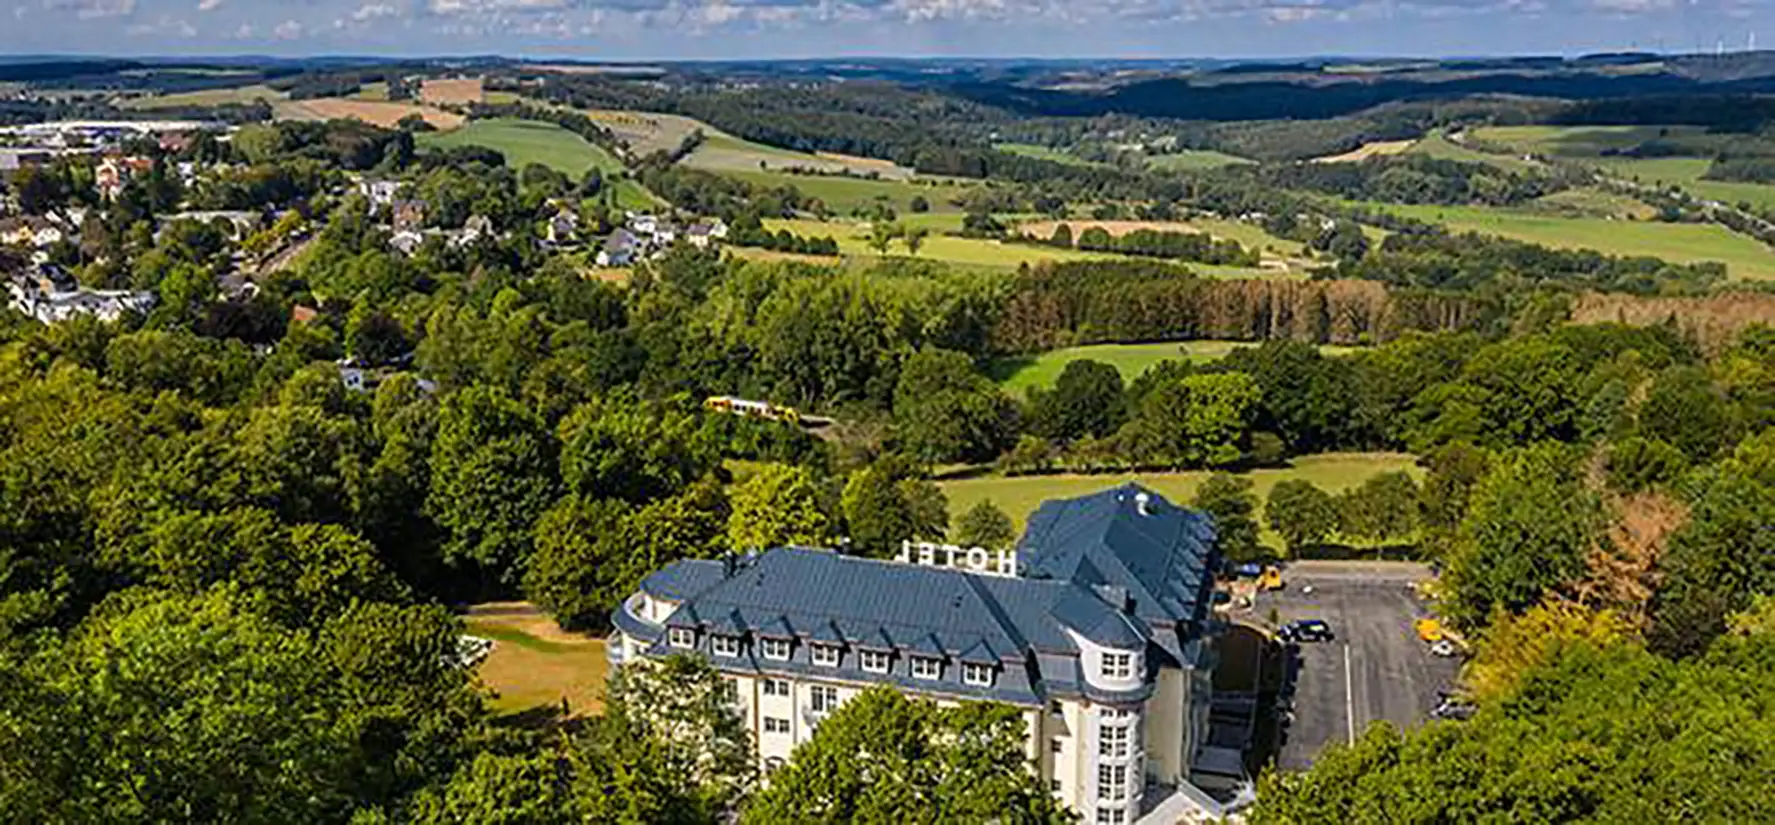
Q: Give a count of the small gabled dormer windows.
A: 7